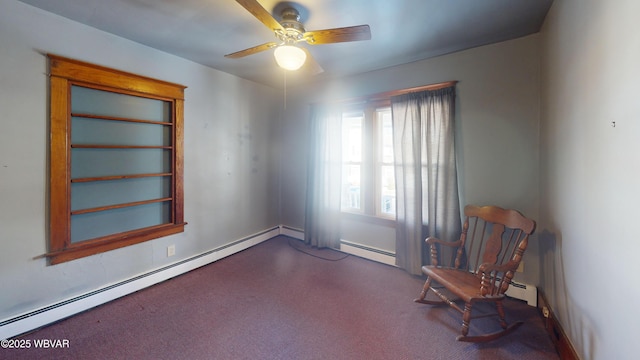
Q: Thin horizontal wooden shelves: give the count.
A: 4